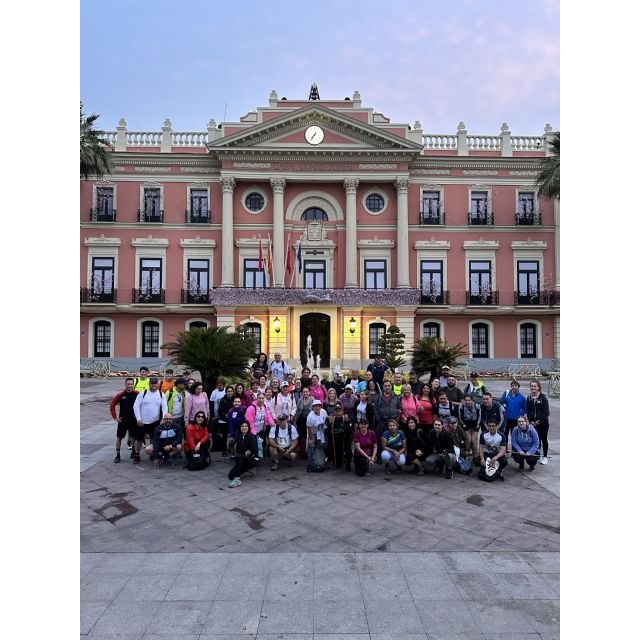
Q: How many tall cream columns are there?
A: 4